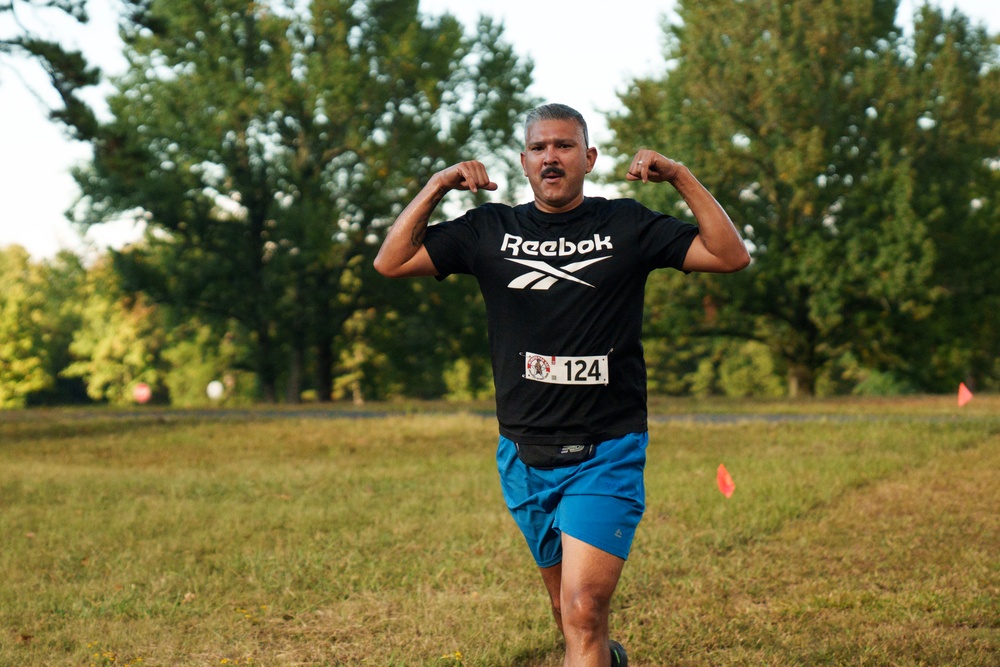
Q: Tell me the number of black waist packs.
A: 1